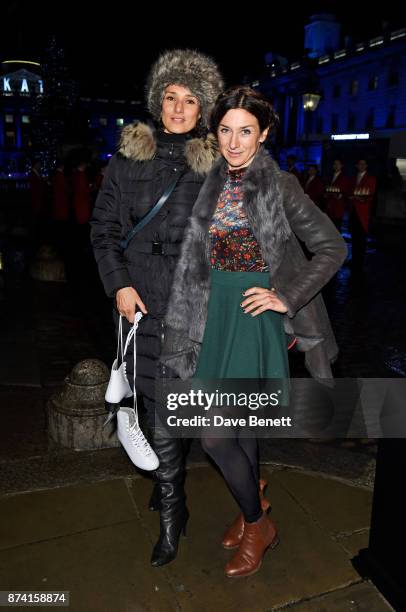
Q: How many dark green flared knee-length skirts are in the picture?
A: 1